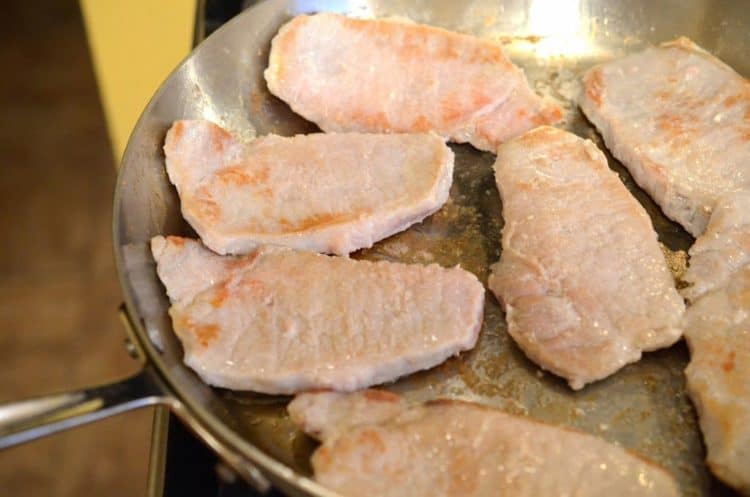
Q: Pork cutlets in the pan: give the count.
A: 7